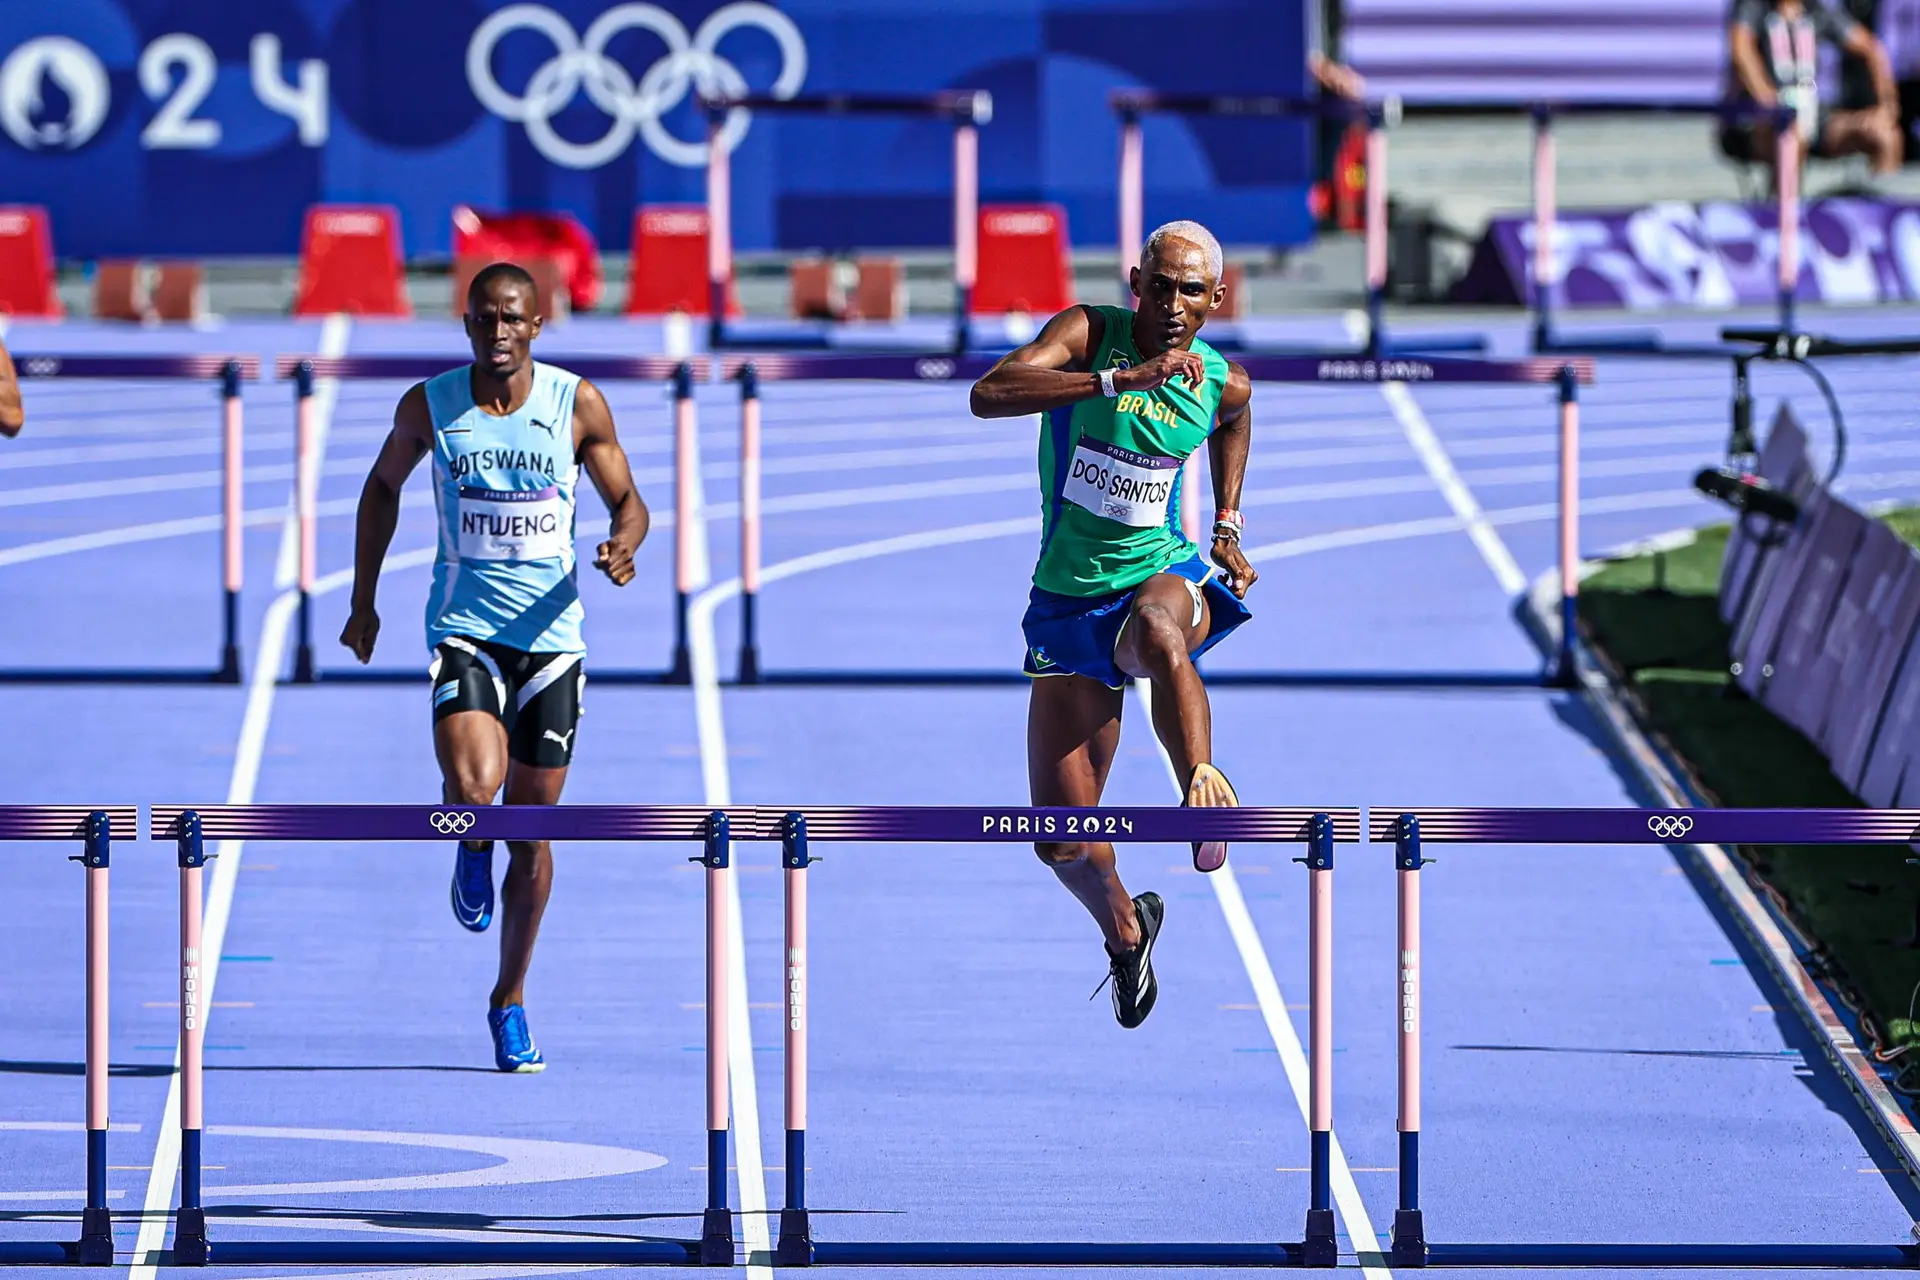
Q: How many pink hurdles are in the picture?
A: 11